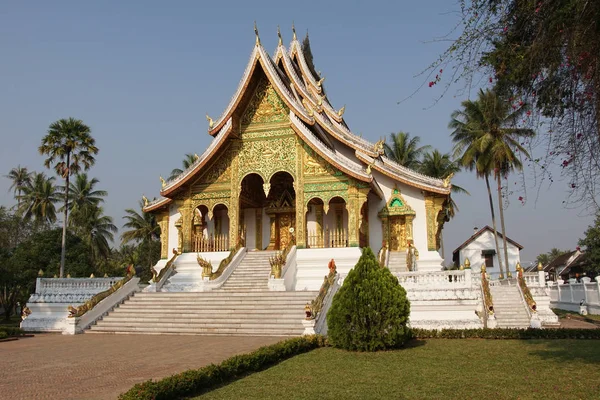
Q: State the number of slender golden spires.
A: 3